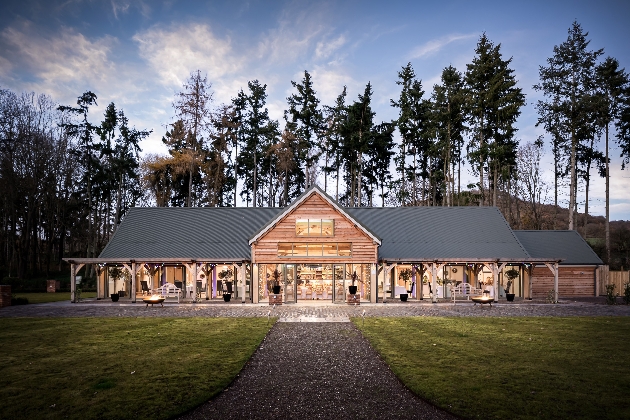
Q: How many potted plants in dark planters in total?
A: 6